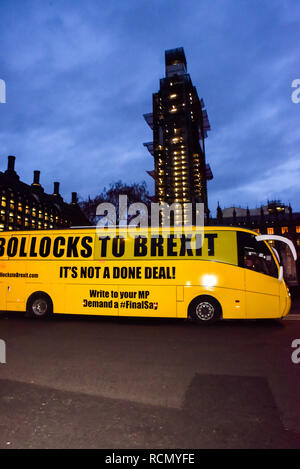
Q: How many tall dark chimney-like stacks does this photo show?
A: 4